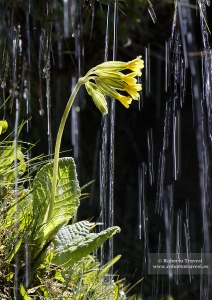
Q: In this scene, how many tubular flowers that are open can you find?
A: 4